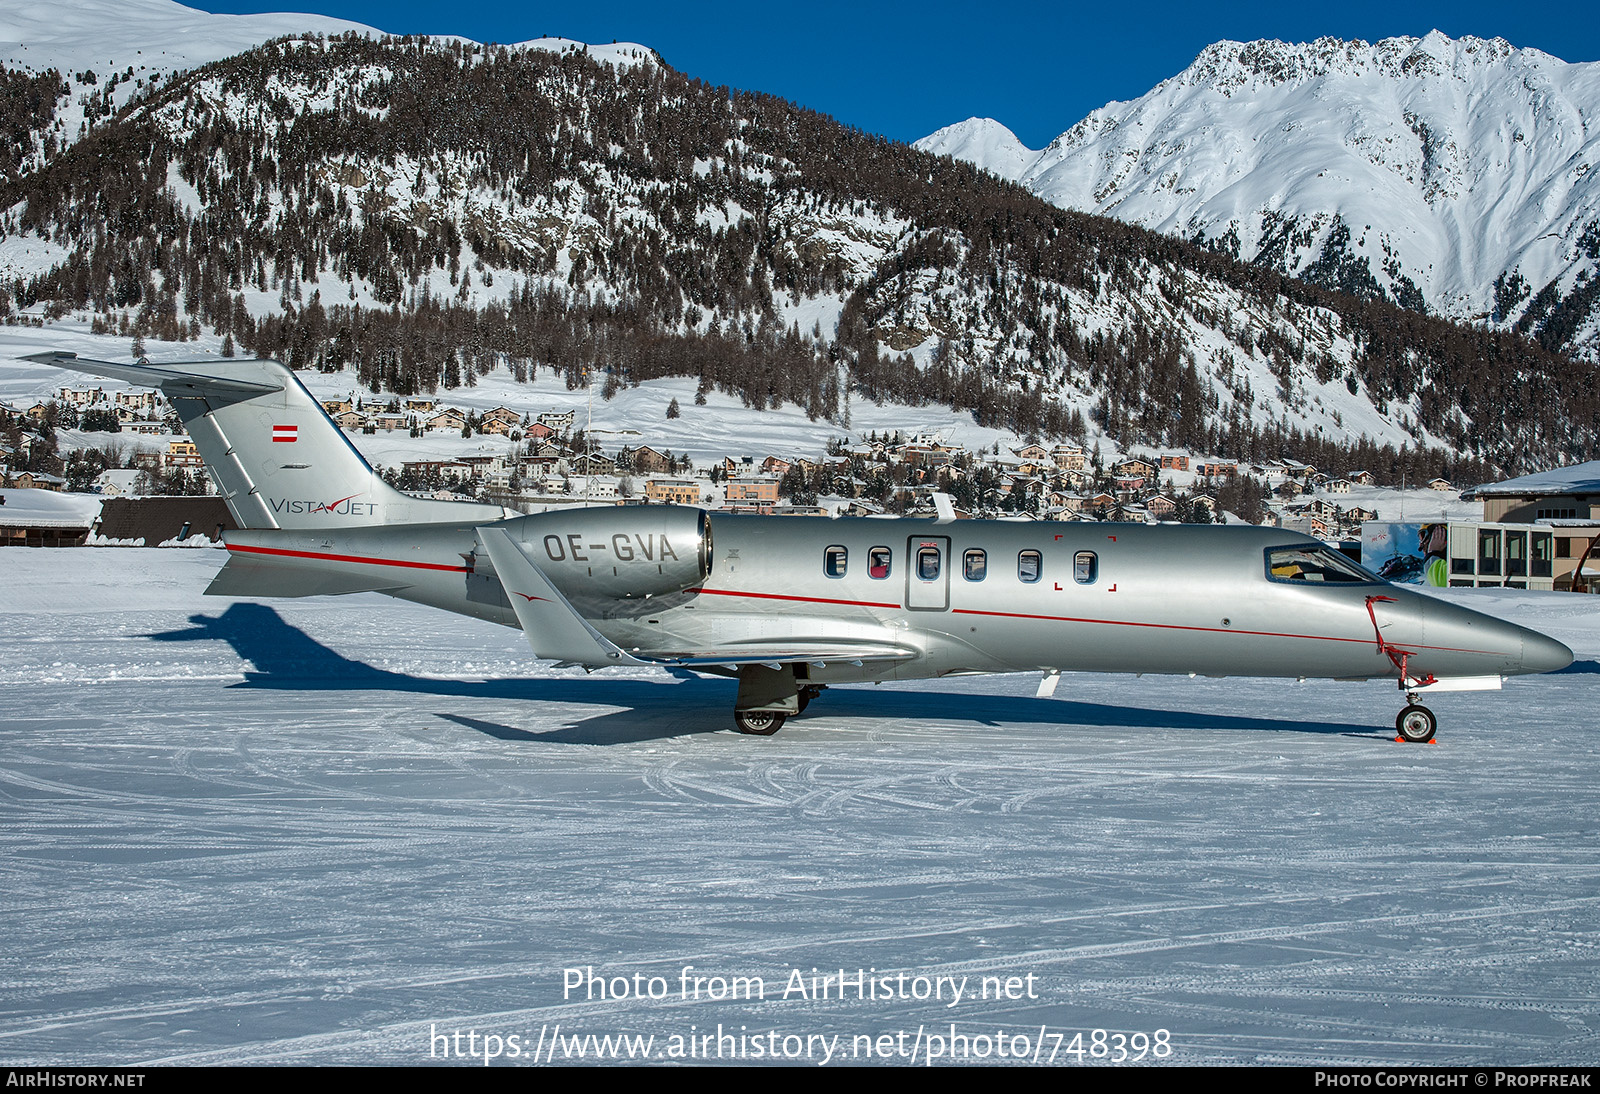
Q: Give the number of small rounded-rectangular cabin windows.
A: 6